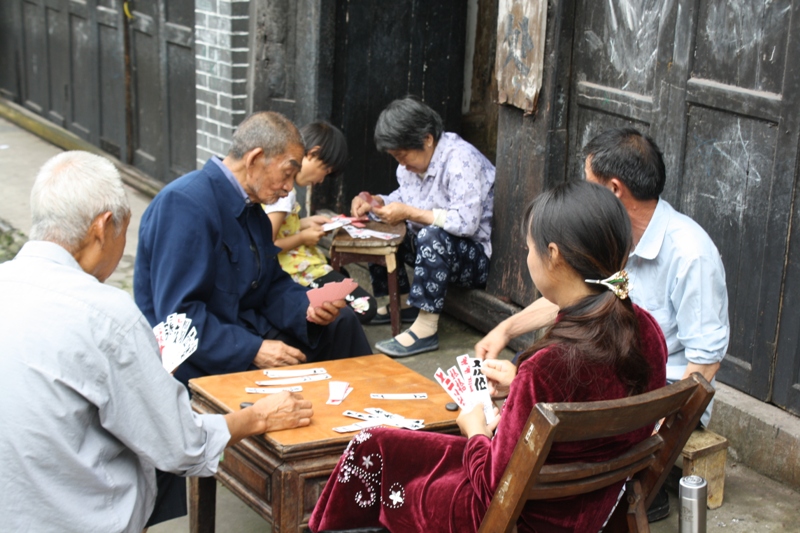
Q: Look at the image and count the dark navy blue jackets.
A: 1